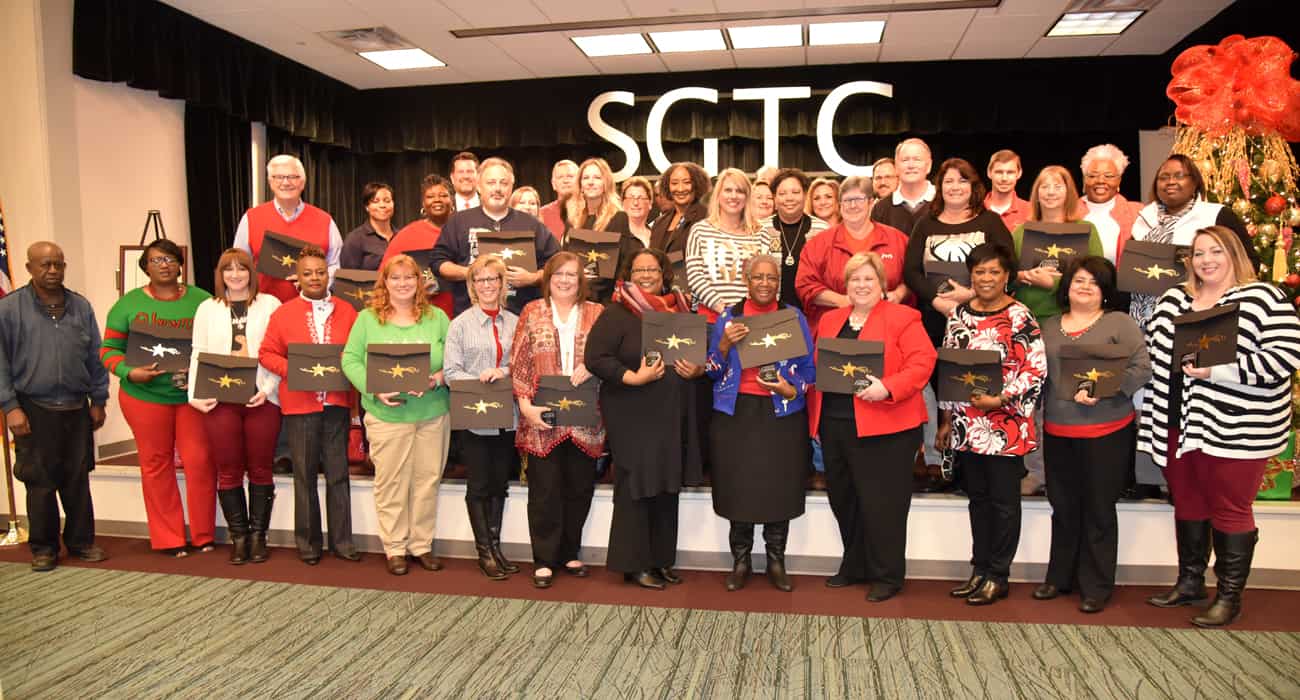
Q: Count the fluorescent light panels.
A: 6